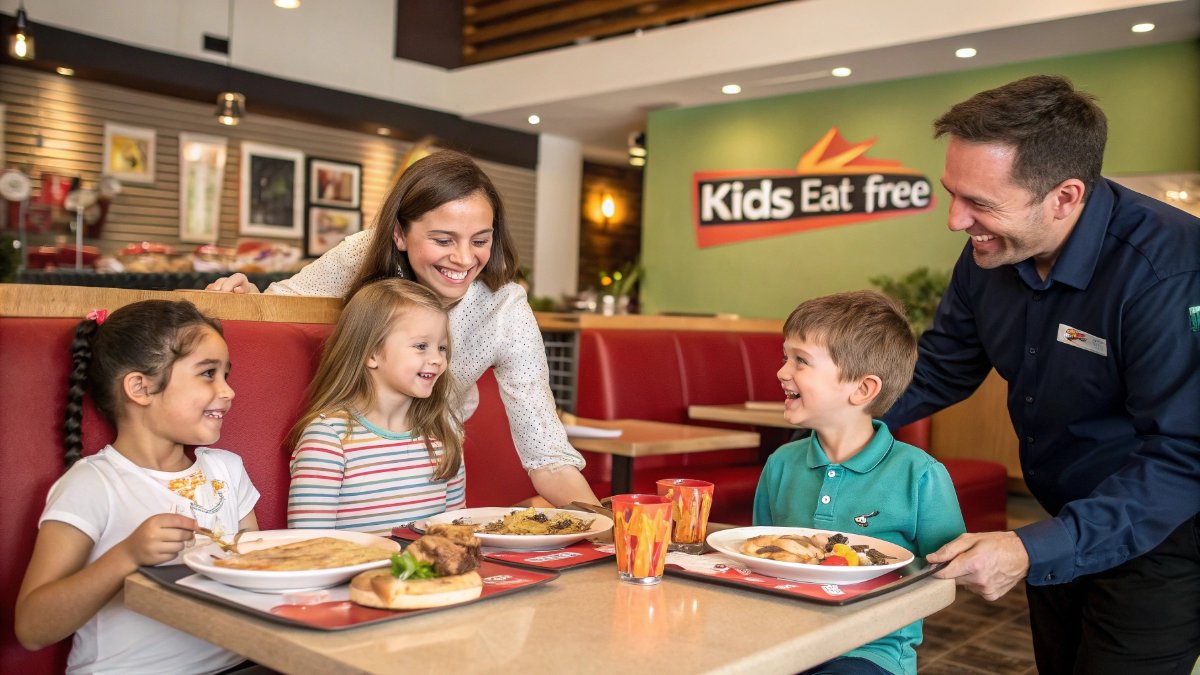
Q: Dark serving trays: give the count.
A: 3